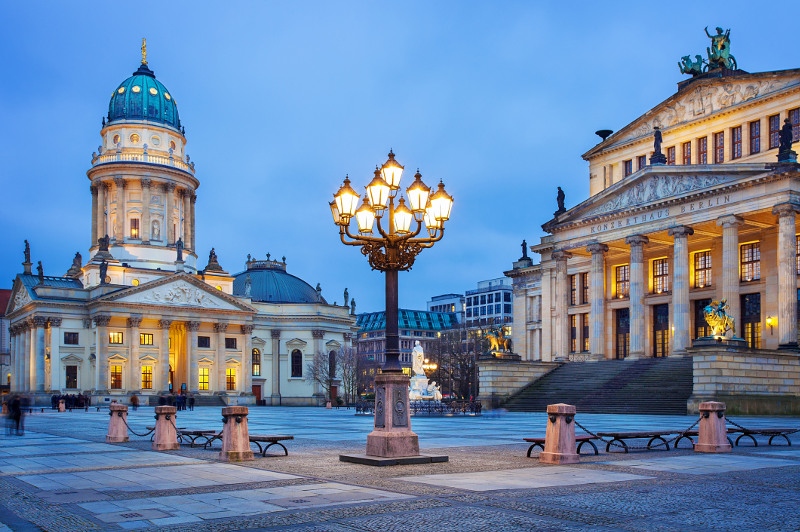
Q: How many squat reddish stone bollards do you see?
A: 5